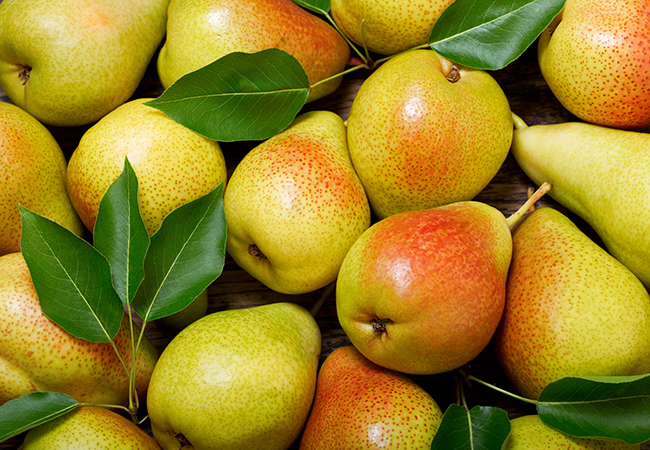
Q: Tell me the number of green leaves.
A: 9